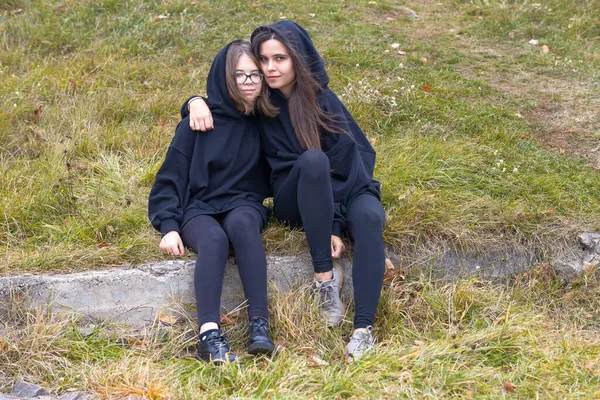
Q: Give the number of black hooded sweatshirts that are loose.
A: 2